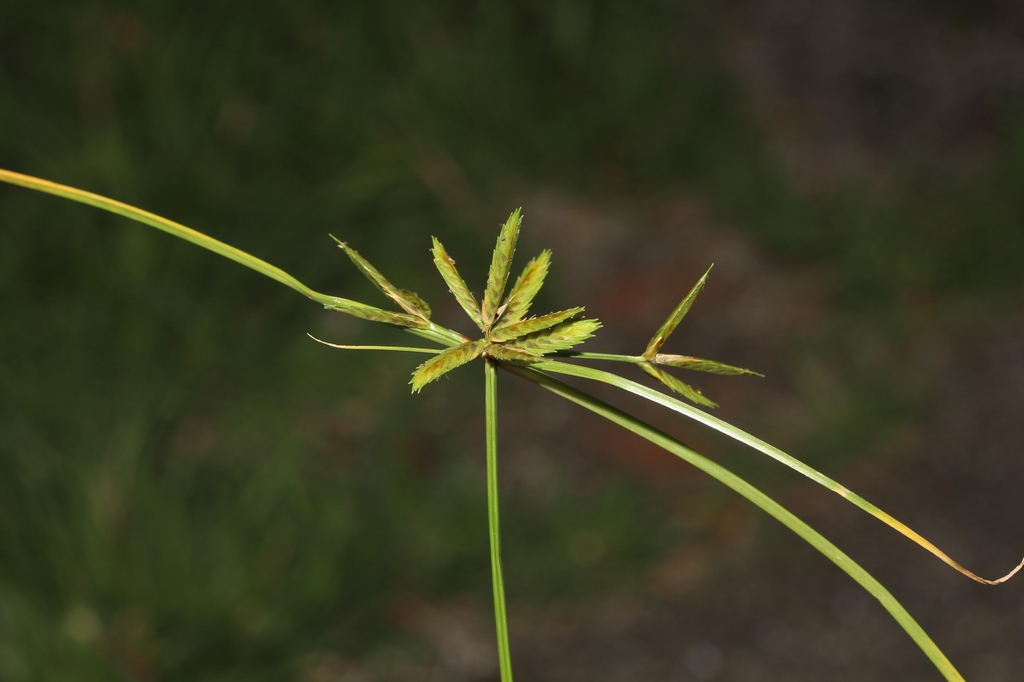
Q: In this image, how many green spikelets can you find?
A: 13